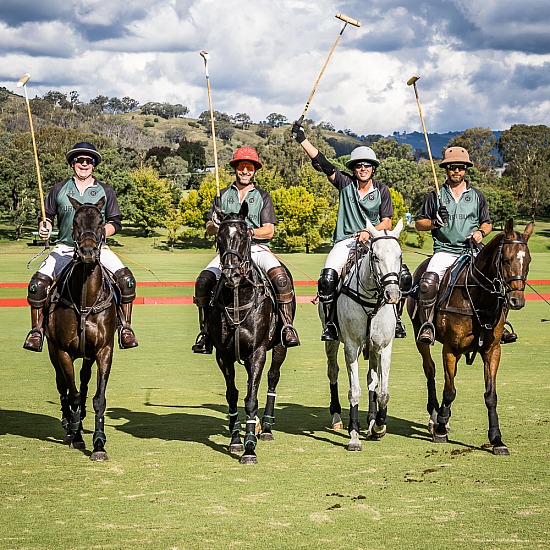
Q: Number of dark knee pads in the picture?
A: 7